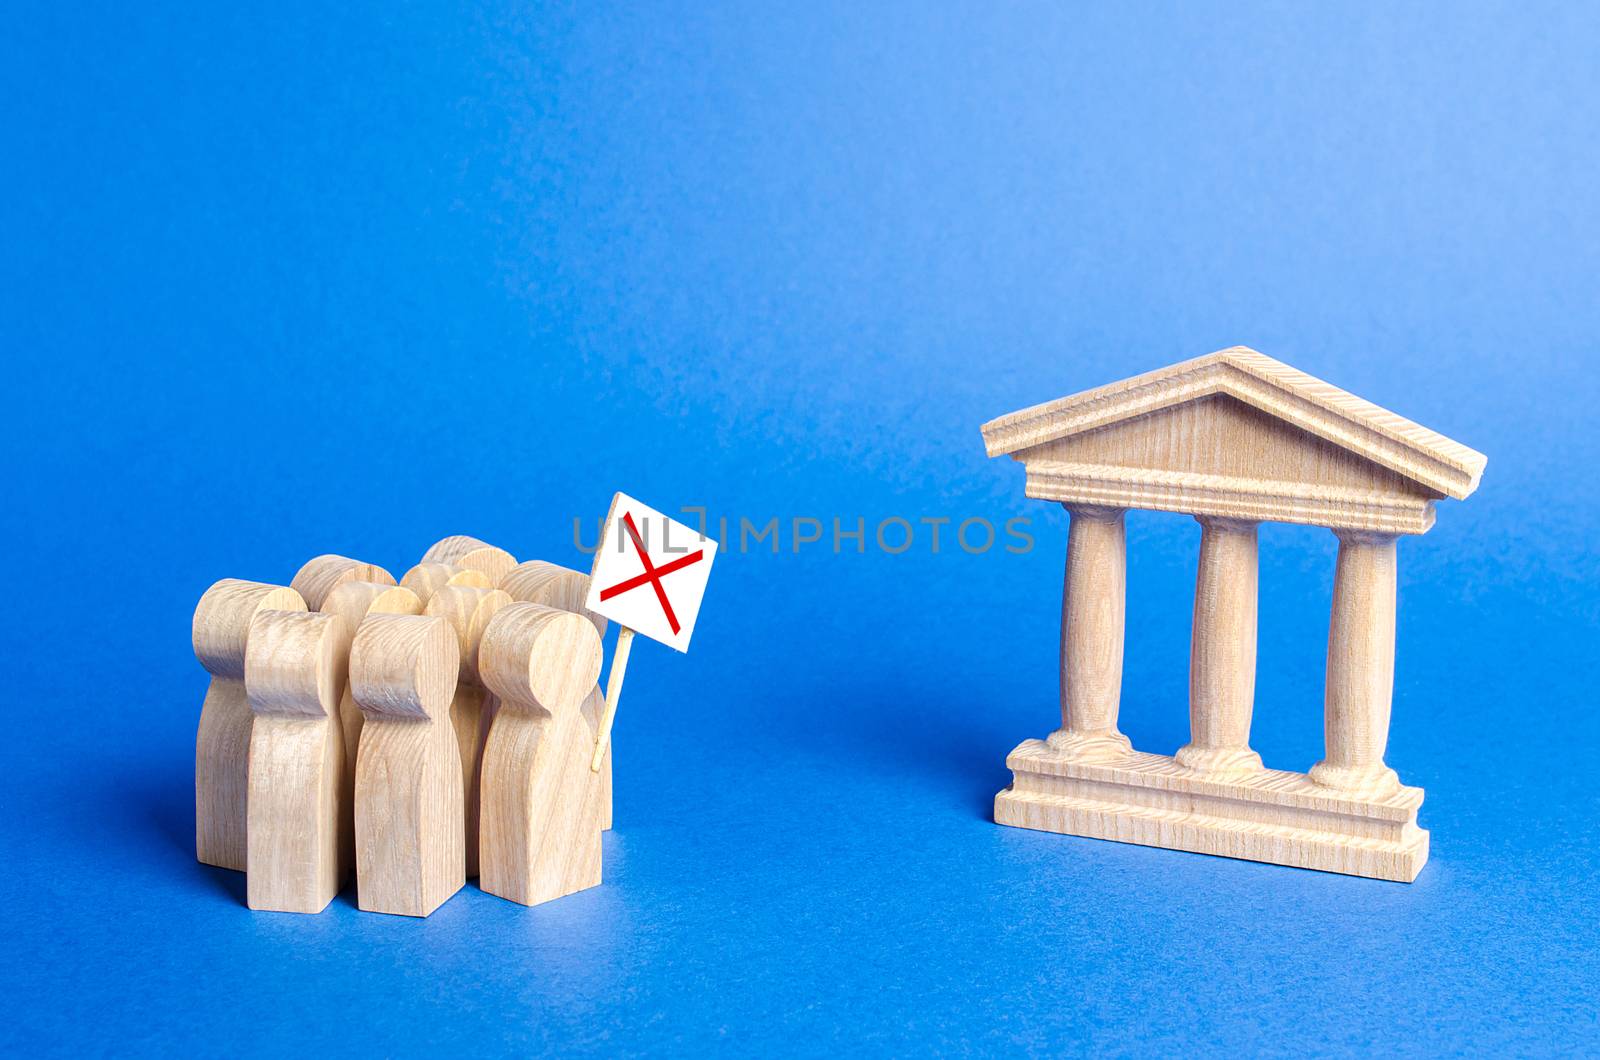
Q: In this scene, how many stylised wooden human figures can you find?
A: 10